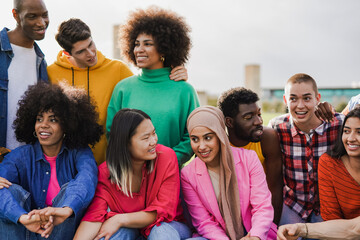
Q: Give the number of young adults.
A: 9